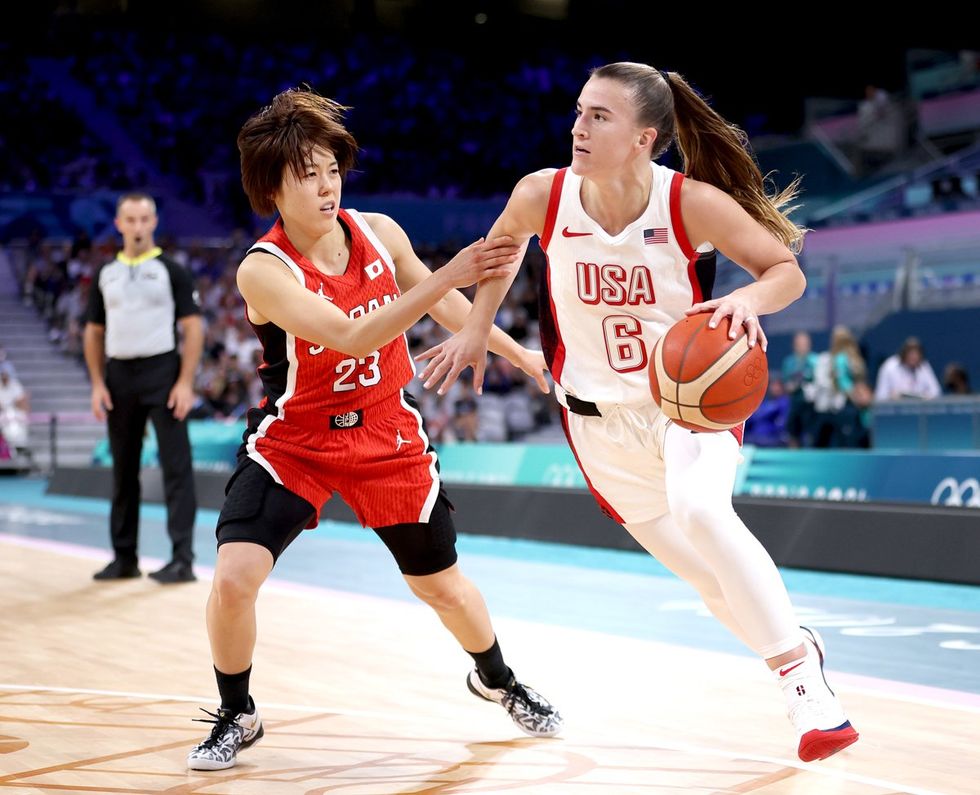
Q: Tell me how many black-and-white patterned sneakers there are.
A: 2